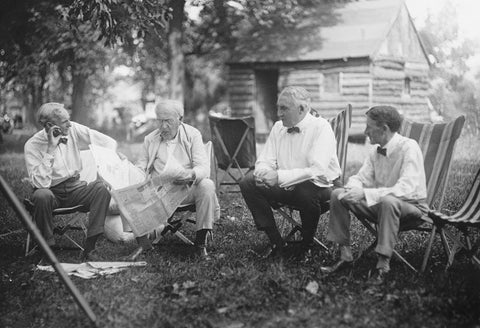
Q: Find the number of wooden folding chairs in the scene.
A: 6